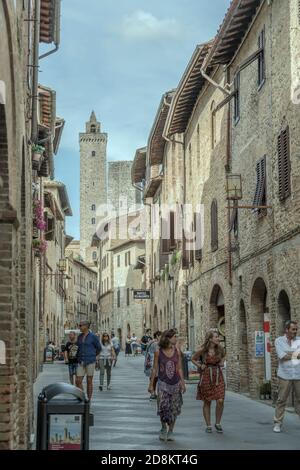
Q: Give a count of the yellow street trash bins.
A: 0